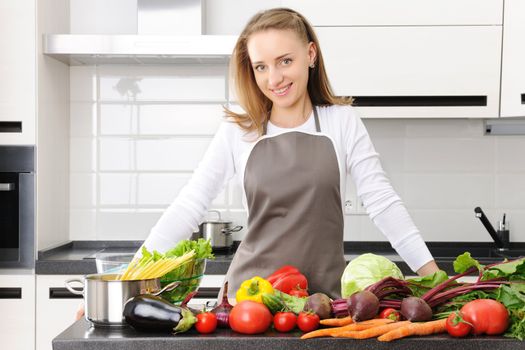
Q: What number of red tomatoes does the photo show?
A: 6